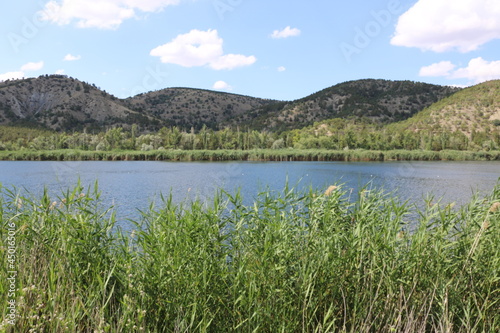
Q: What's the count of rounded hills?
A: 4